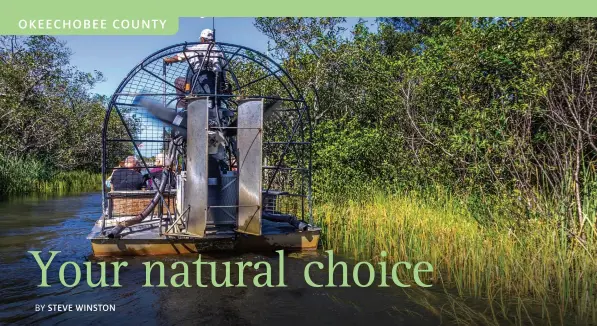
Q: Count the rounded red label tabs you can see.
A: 0